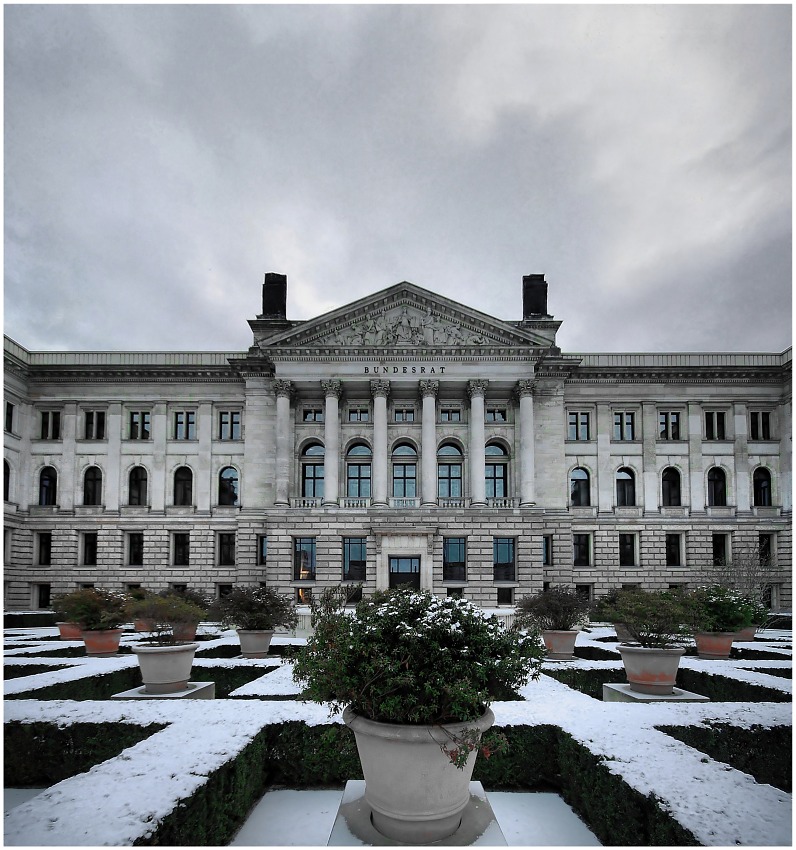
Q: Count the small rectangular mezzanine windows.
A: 5